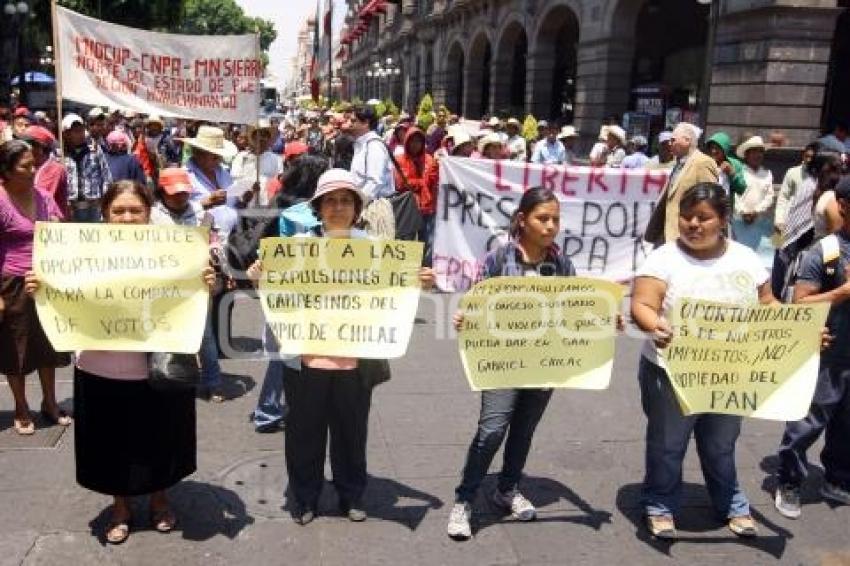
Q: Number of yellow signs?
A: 4